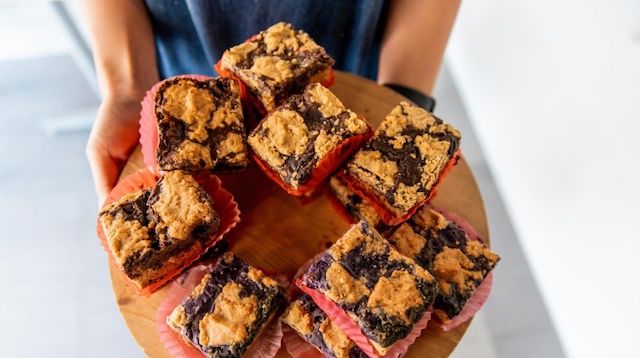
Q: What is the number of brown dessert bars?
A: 10